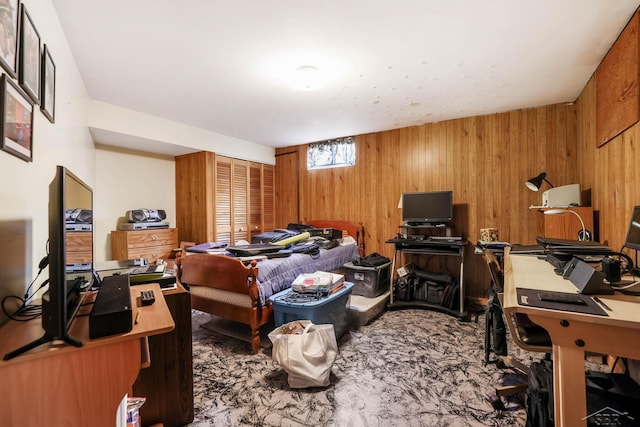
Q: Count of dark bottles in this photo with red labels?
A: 0